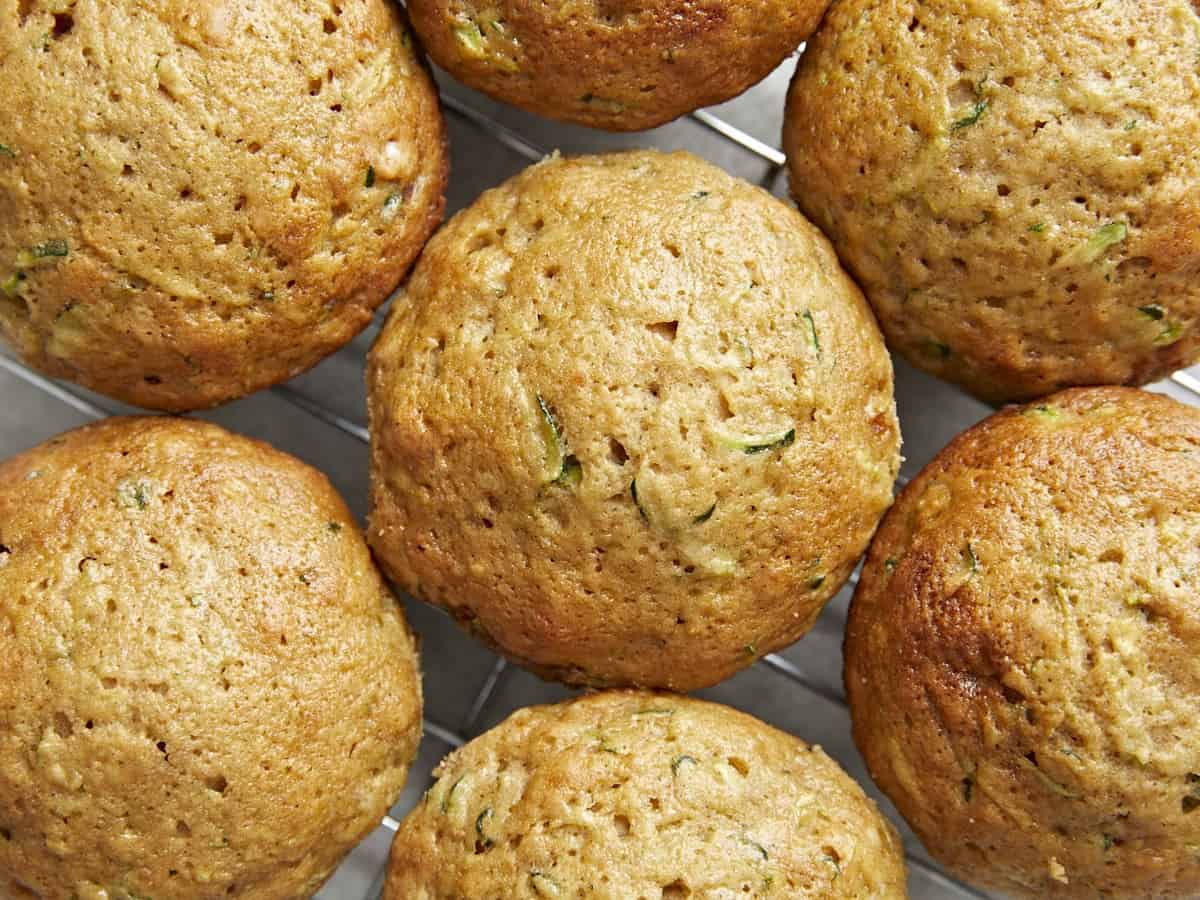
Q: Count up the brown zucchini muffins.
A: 7